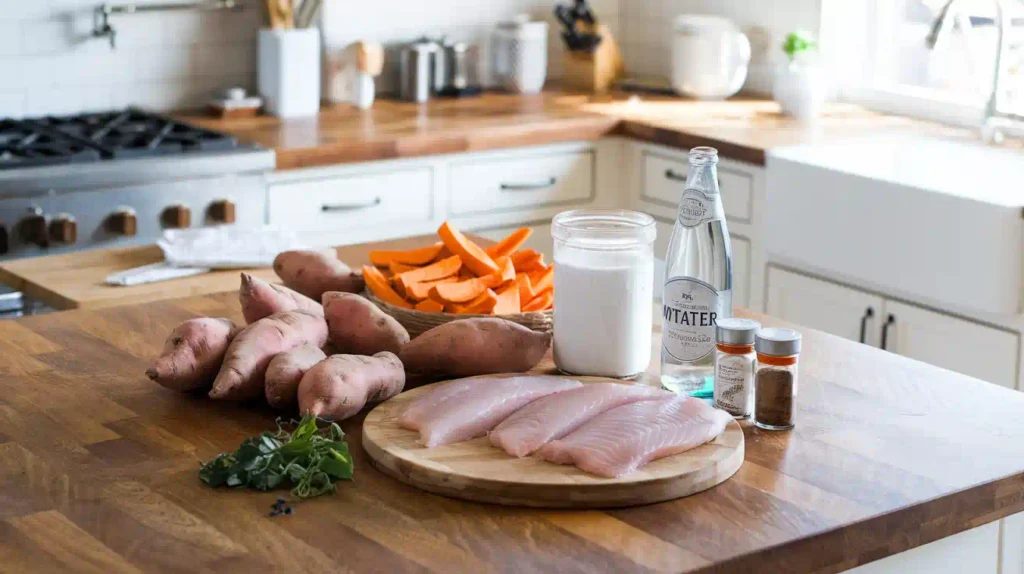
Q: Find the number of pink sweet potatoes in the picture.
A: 8